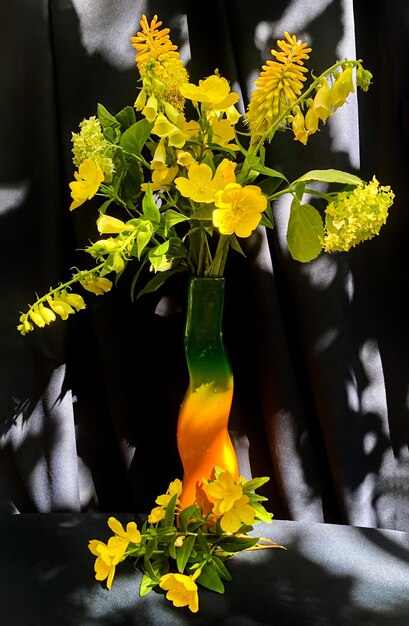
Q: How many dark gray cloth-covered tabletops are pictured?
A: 1